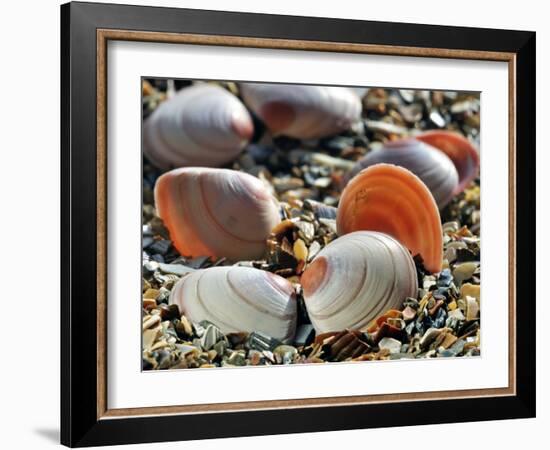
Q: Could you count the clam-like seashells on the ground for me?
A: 8